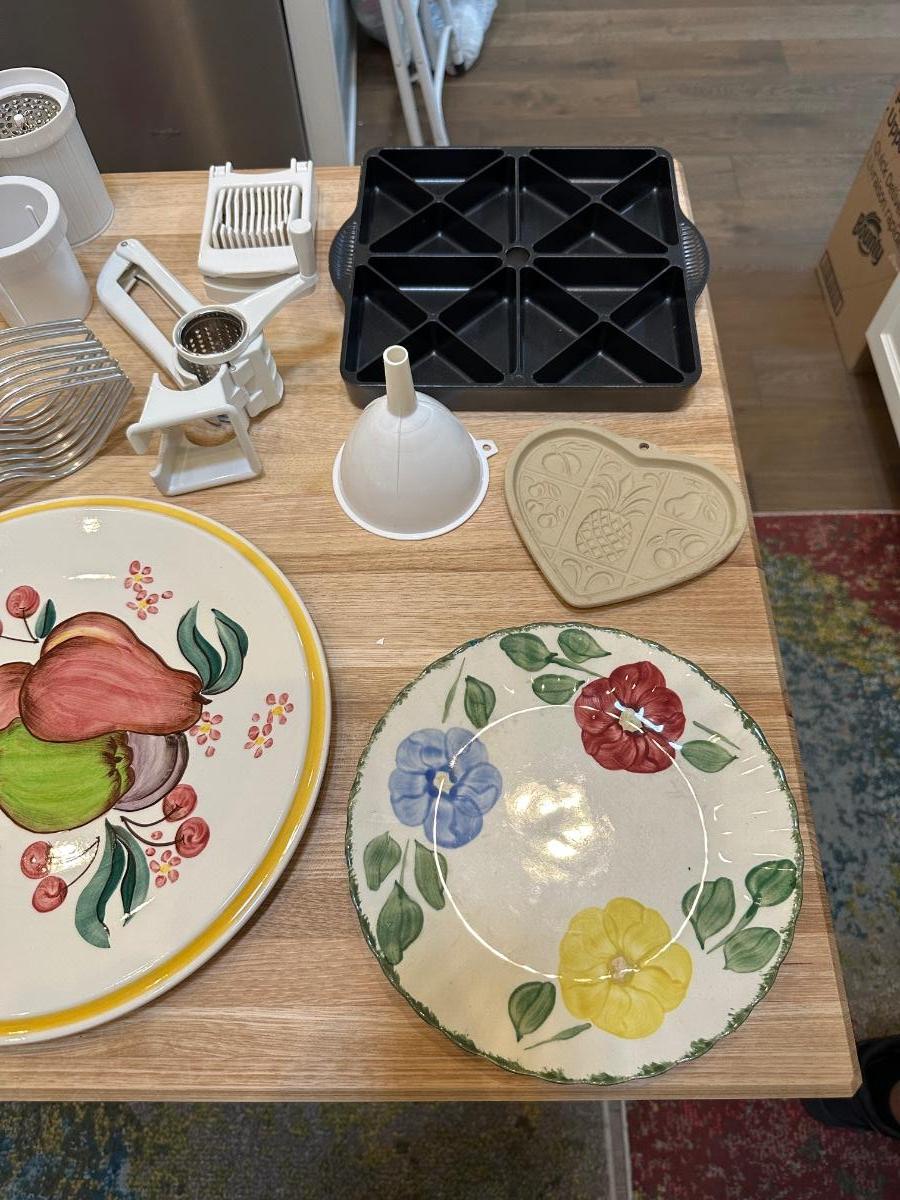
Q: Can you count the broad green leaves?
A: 12